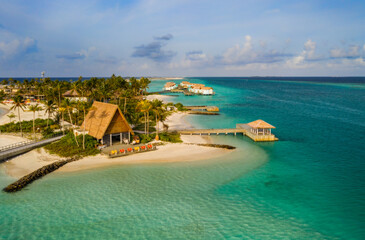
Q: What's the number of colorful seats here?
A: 6